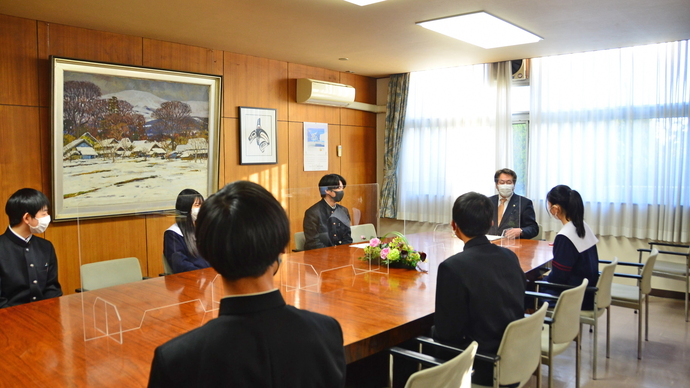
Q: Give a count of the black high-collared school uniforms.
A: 4